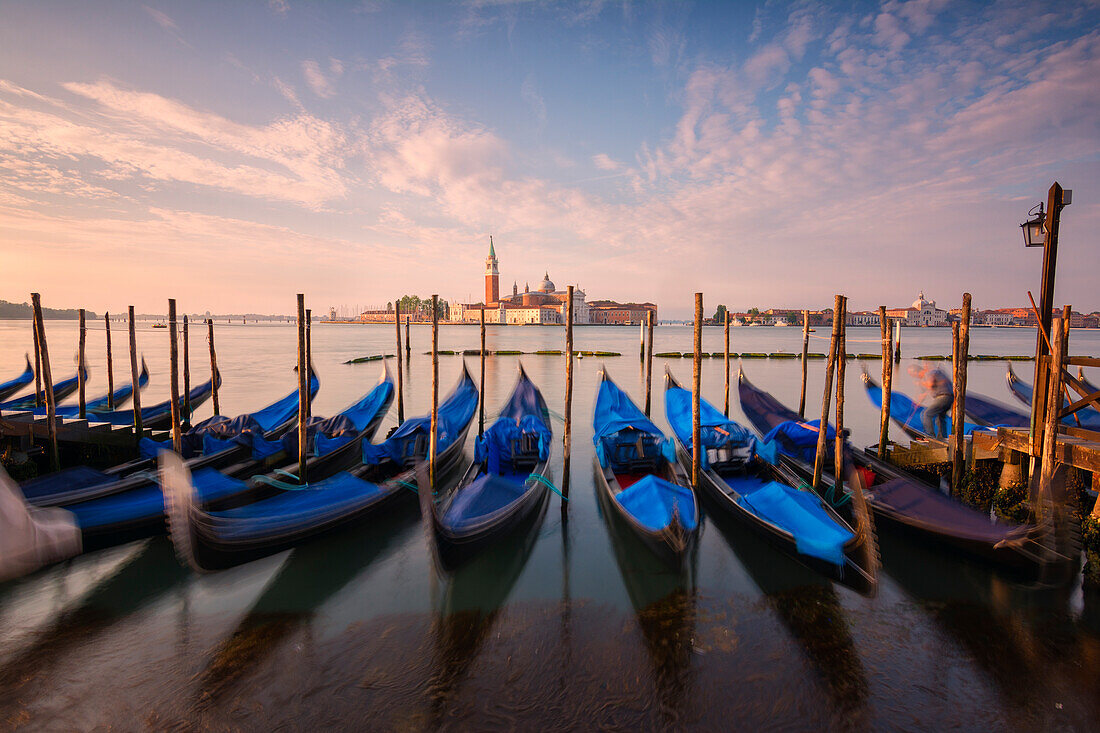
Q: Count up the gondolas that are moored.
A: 15